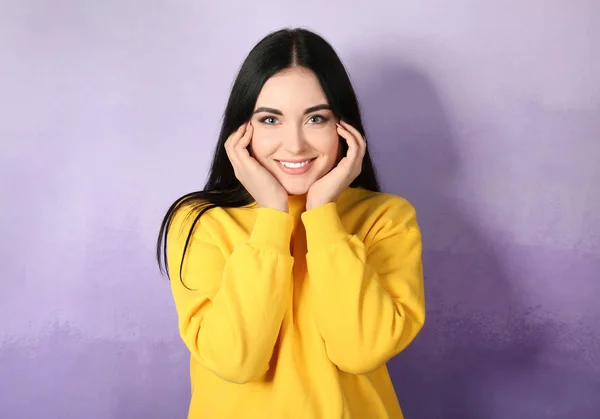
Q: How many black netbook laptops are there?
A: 0